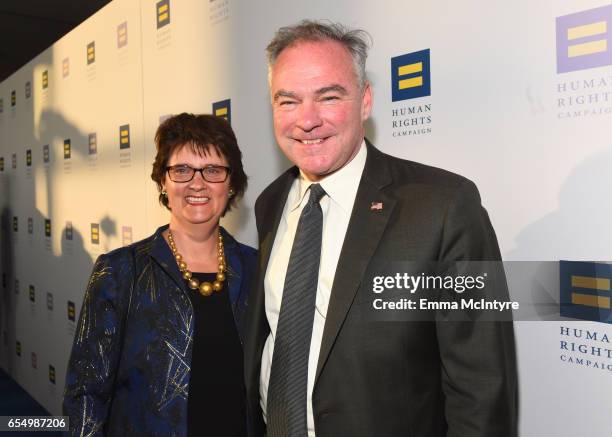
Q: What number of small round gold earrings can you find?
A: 2